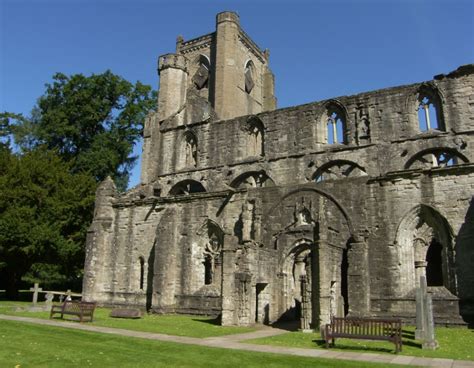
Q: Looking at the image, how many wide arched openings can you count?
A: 4